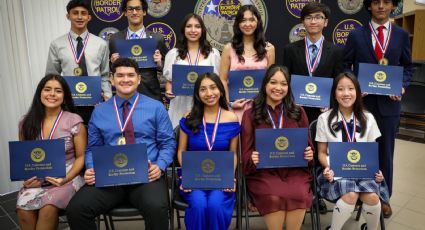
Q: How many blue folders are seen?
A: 11